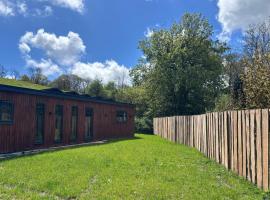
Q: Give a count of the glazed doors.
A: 4